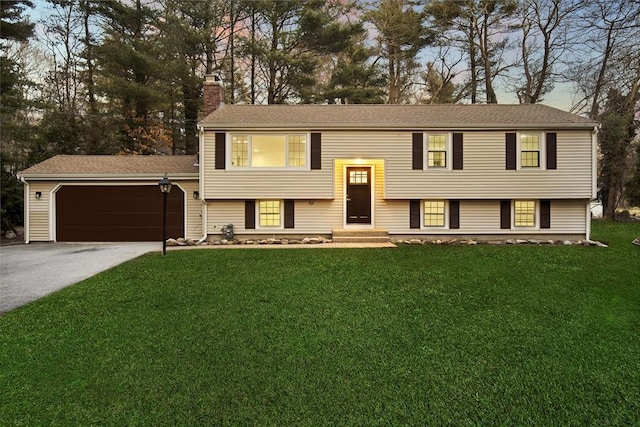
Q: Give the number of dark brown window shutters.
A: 12